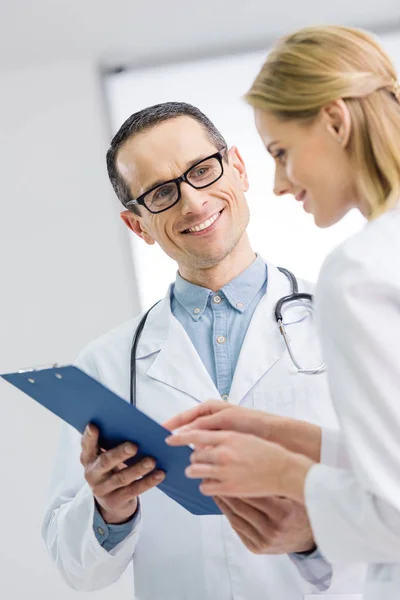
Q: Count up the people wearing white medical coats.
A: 2